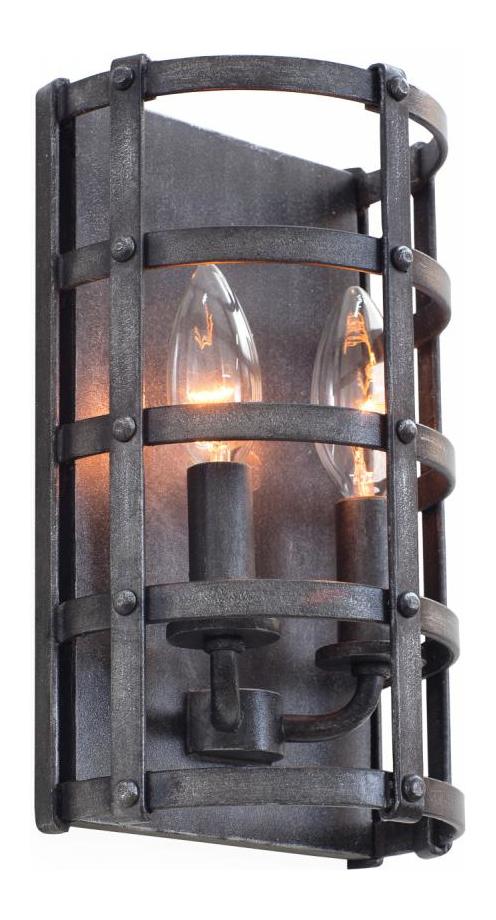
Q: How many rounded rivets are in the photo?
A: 10